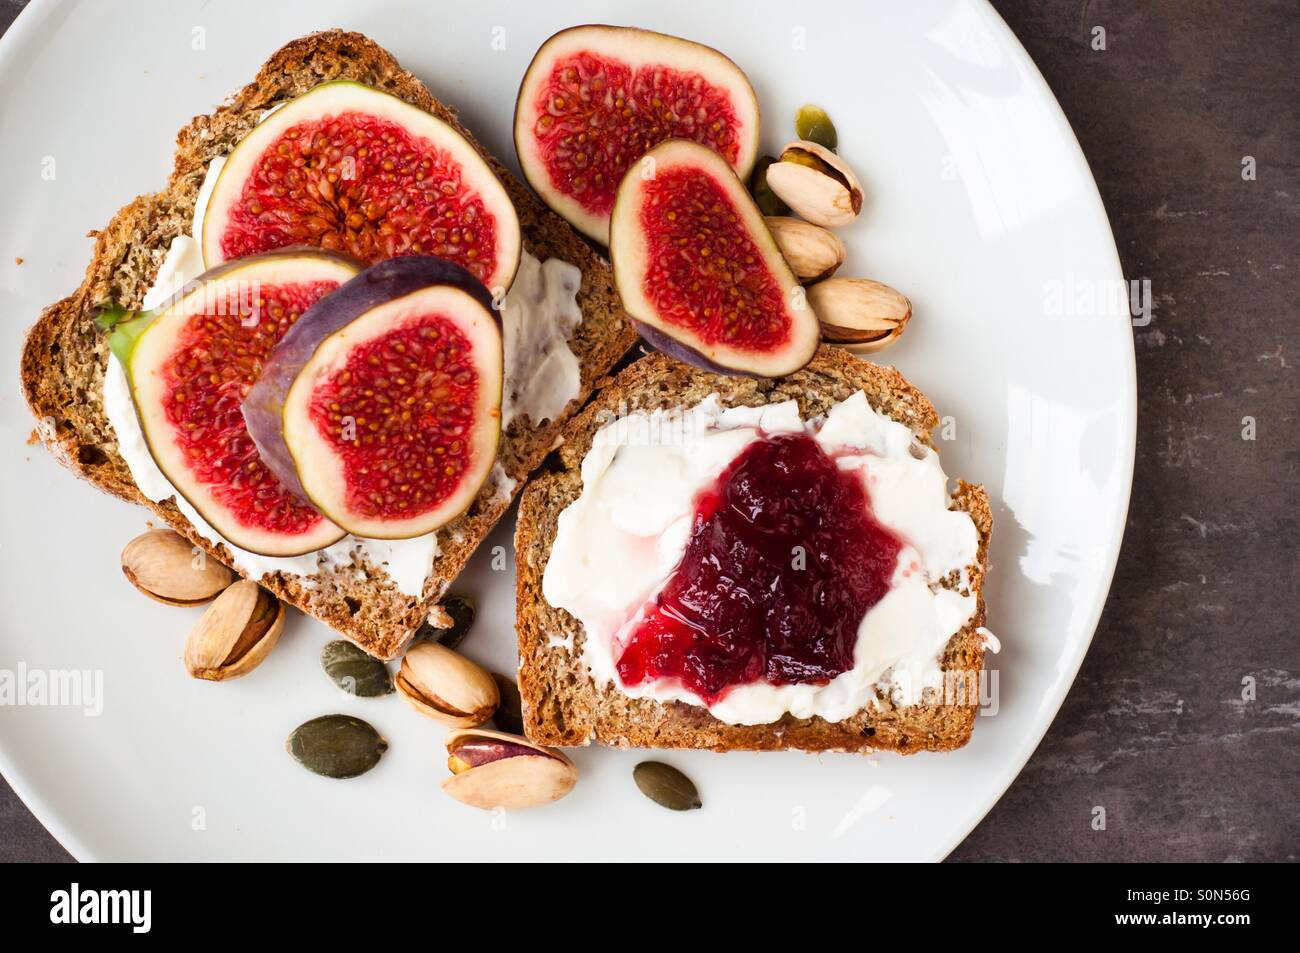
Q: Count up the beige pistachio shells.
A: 7